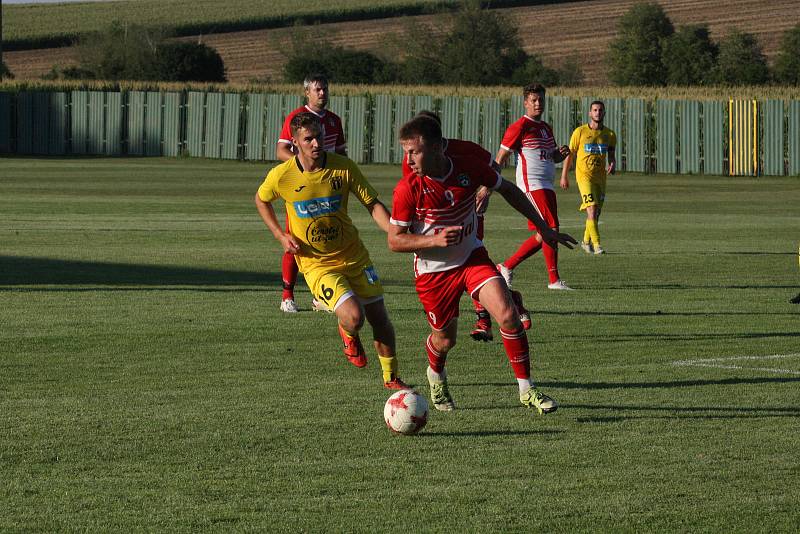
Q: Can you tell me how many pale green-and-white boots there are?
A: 2